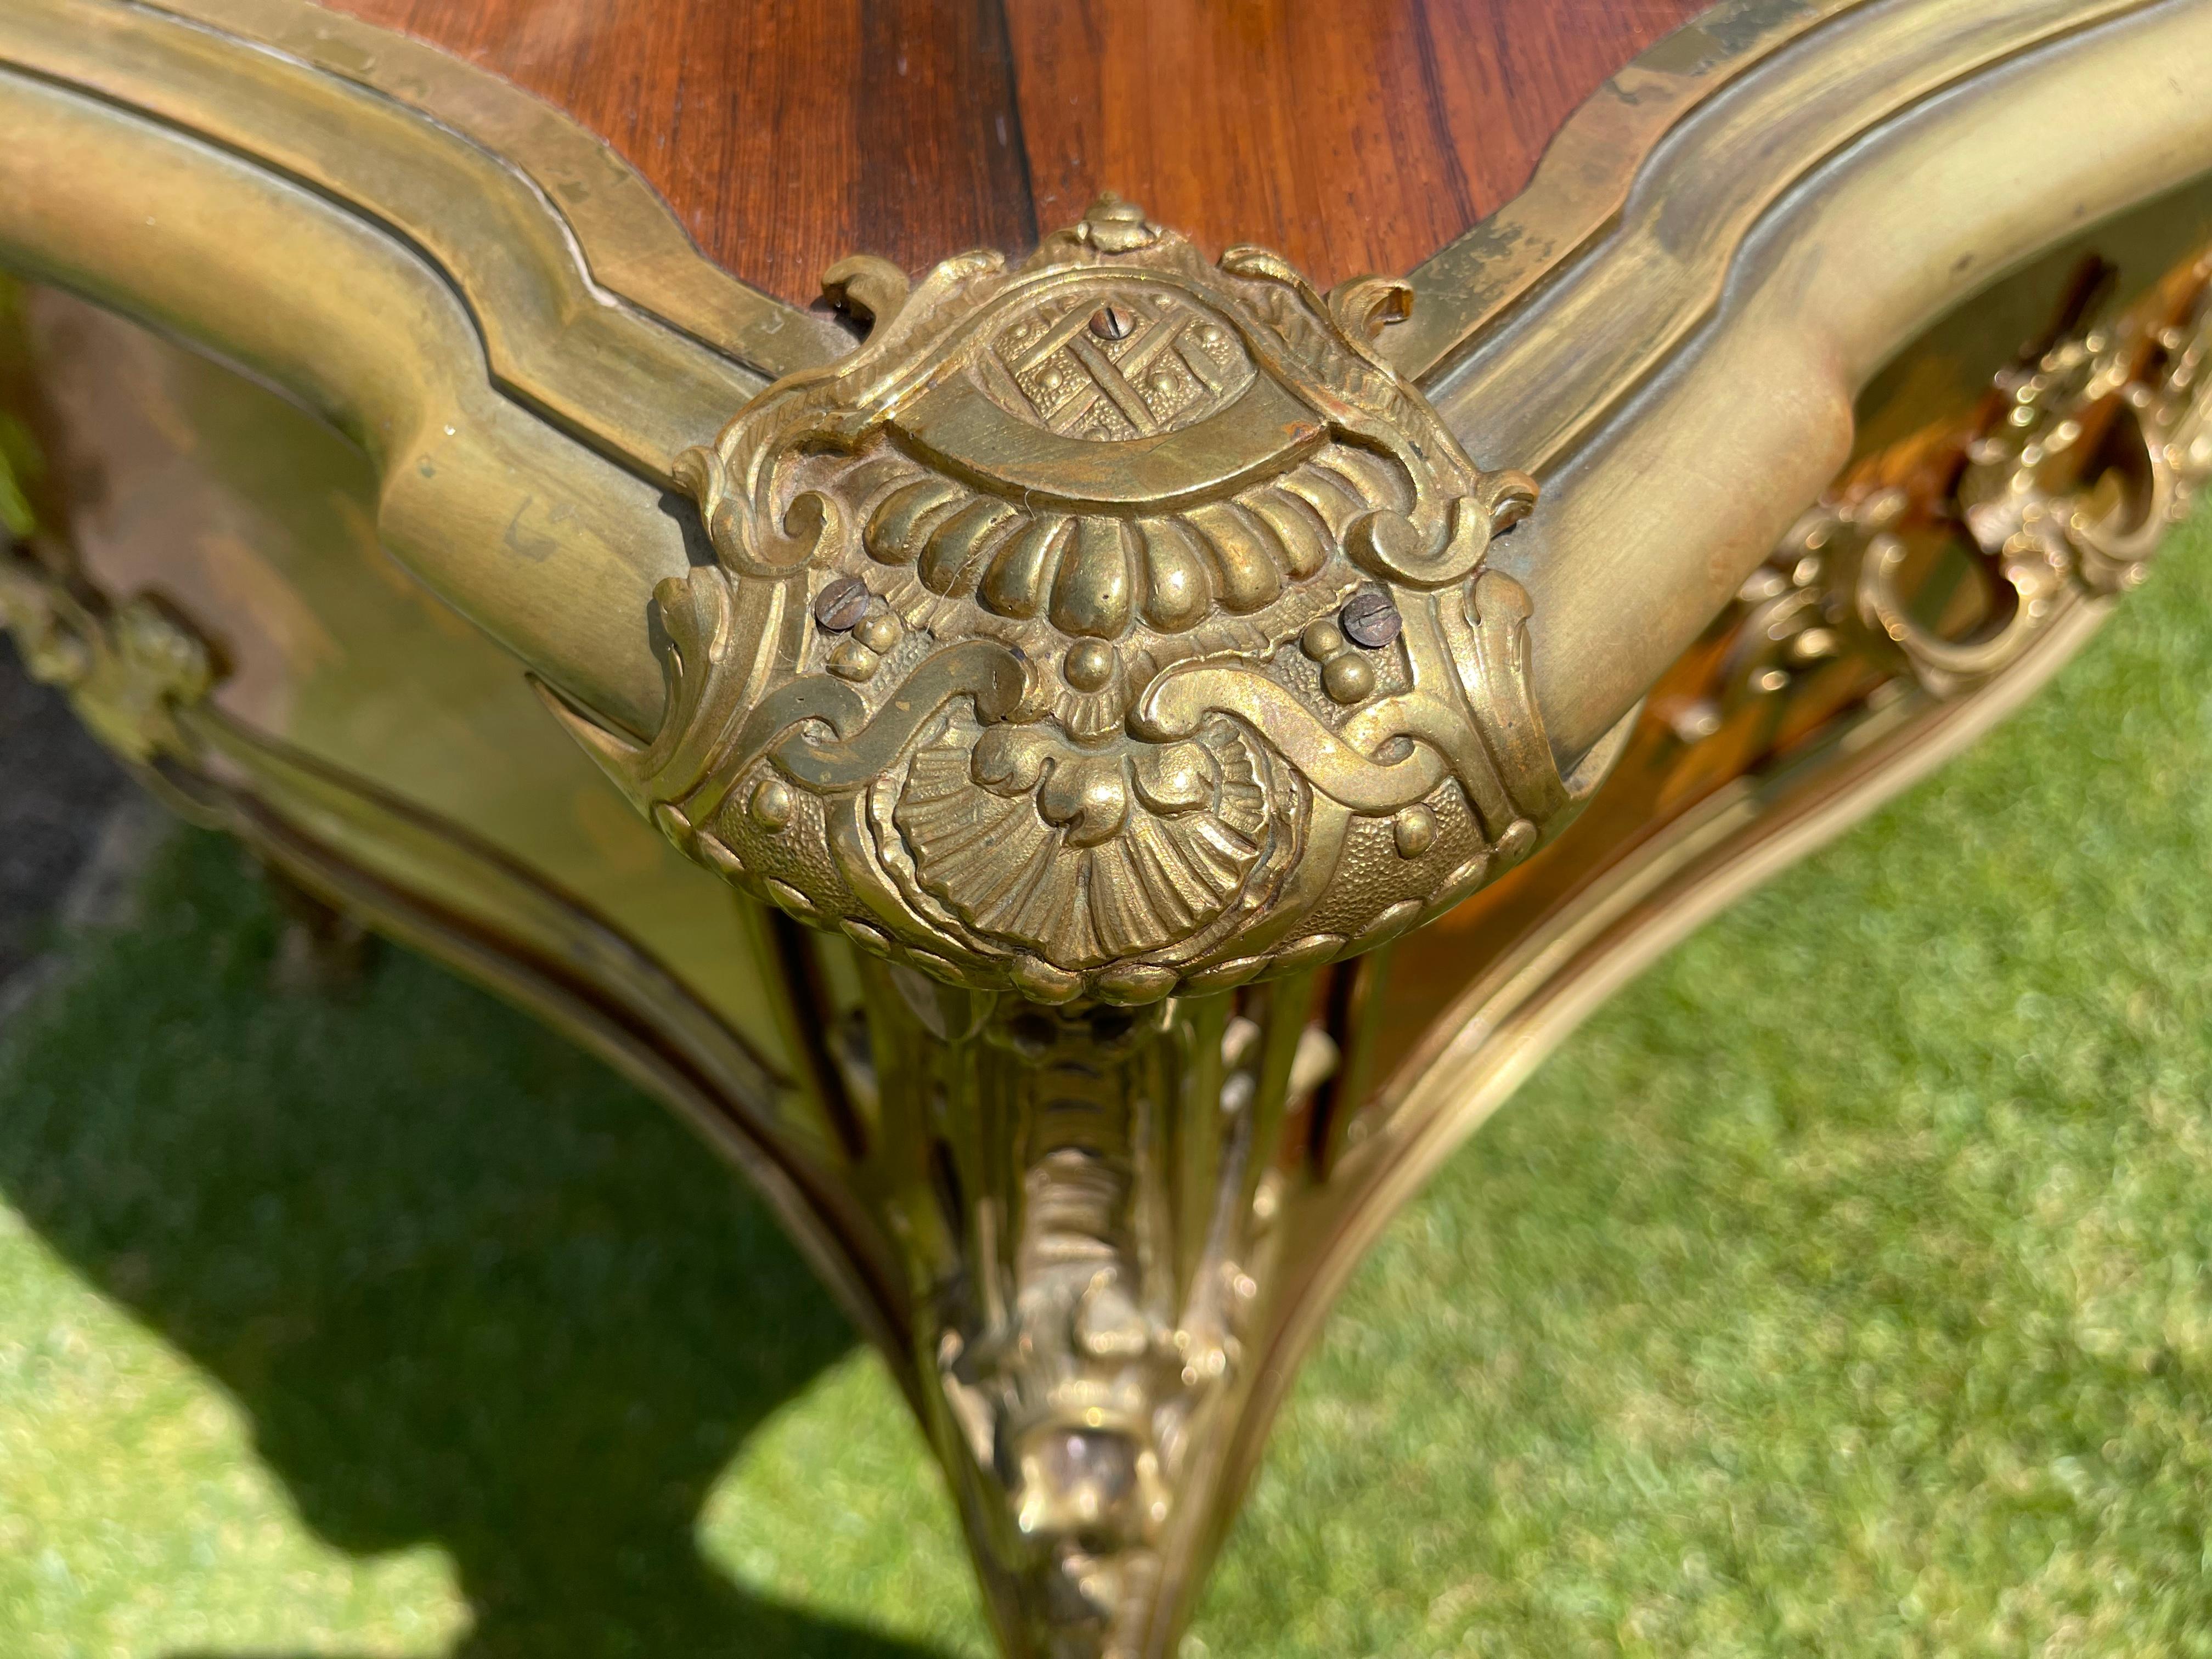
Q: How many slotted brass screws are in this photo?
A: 3